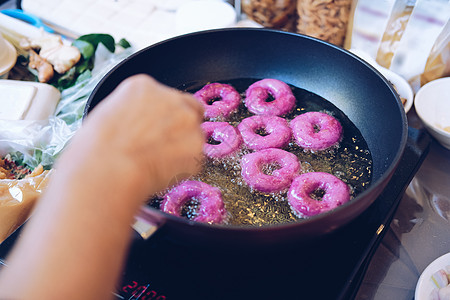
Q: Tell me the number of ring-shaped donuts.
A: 8